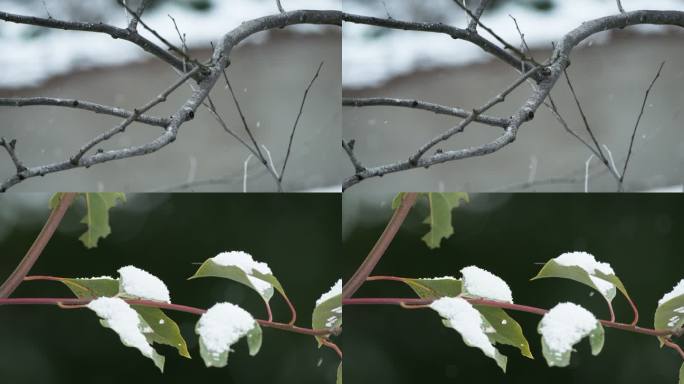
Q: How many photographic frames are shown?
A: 4